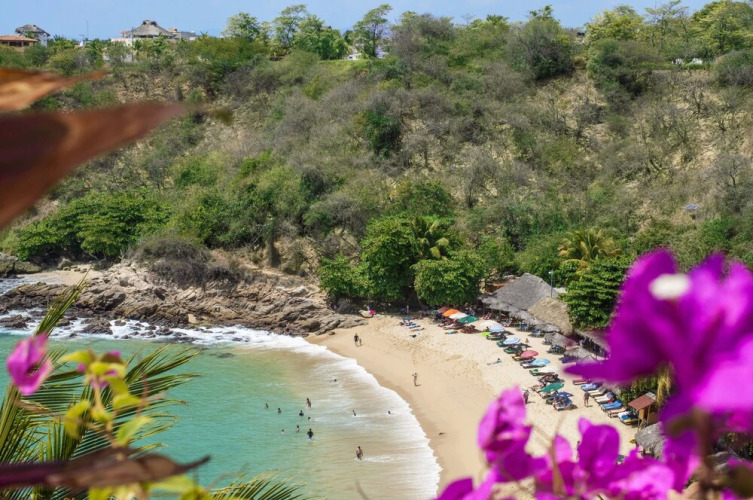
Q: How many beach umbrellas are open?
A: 12